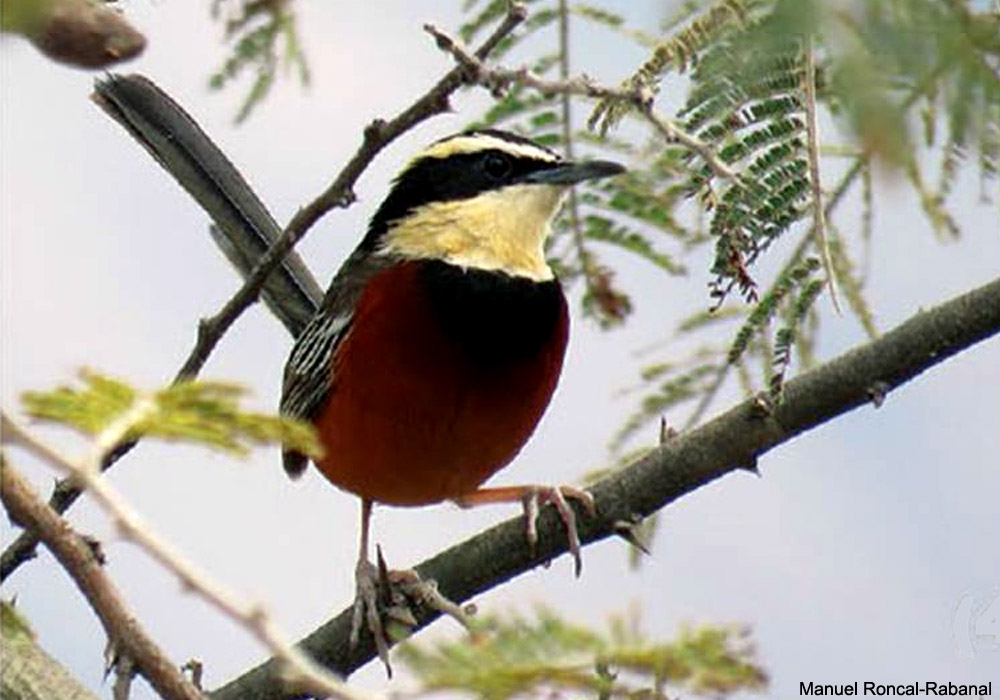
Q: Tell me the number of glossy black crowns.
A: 1